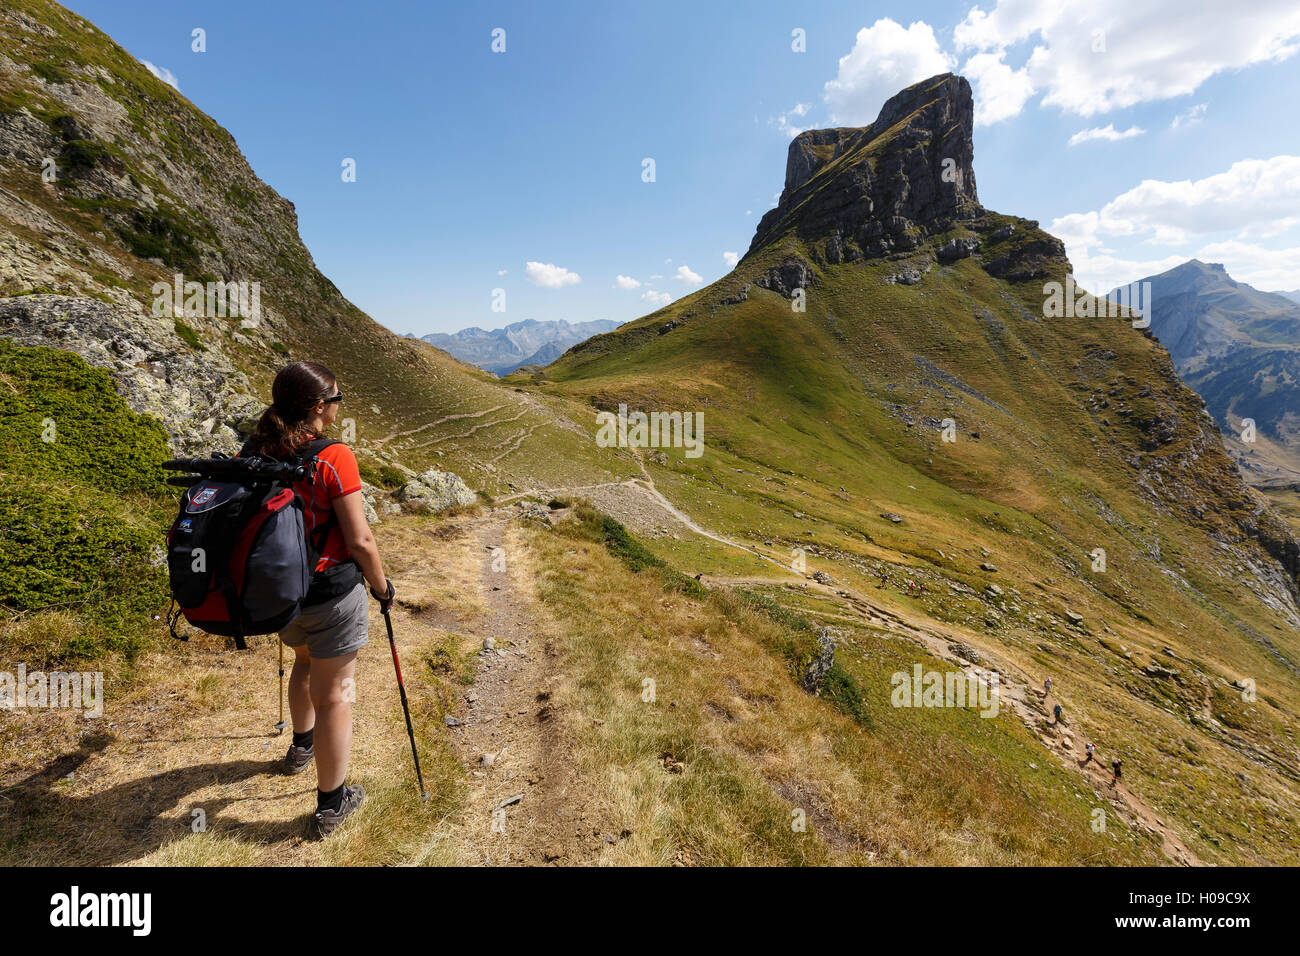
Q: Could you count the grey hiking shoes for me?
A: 2